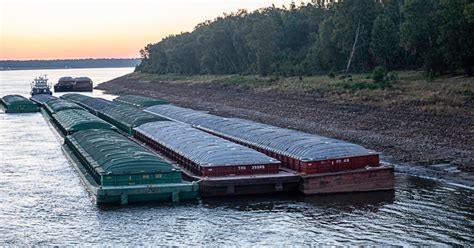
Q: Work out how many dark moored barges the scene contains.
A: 2